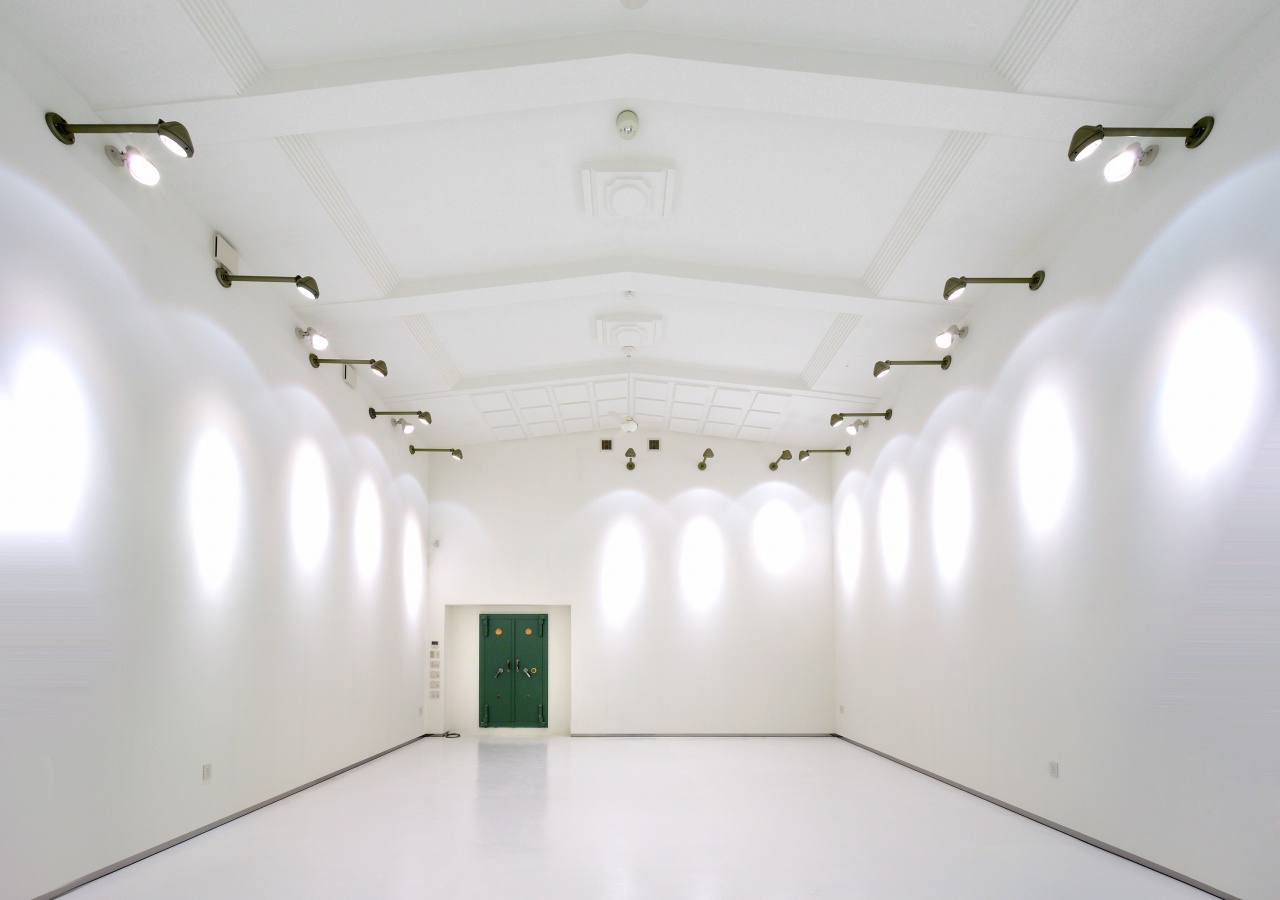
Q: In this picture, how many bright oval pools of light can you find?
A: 13